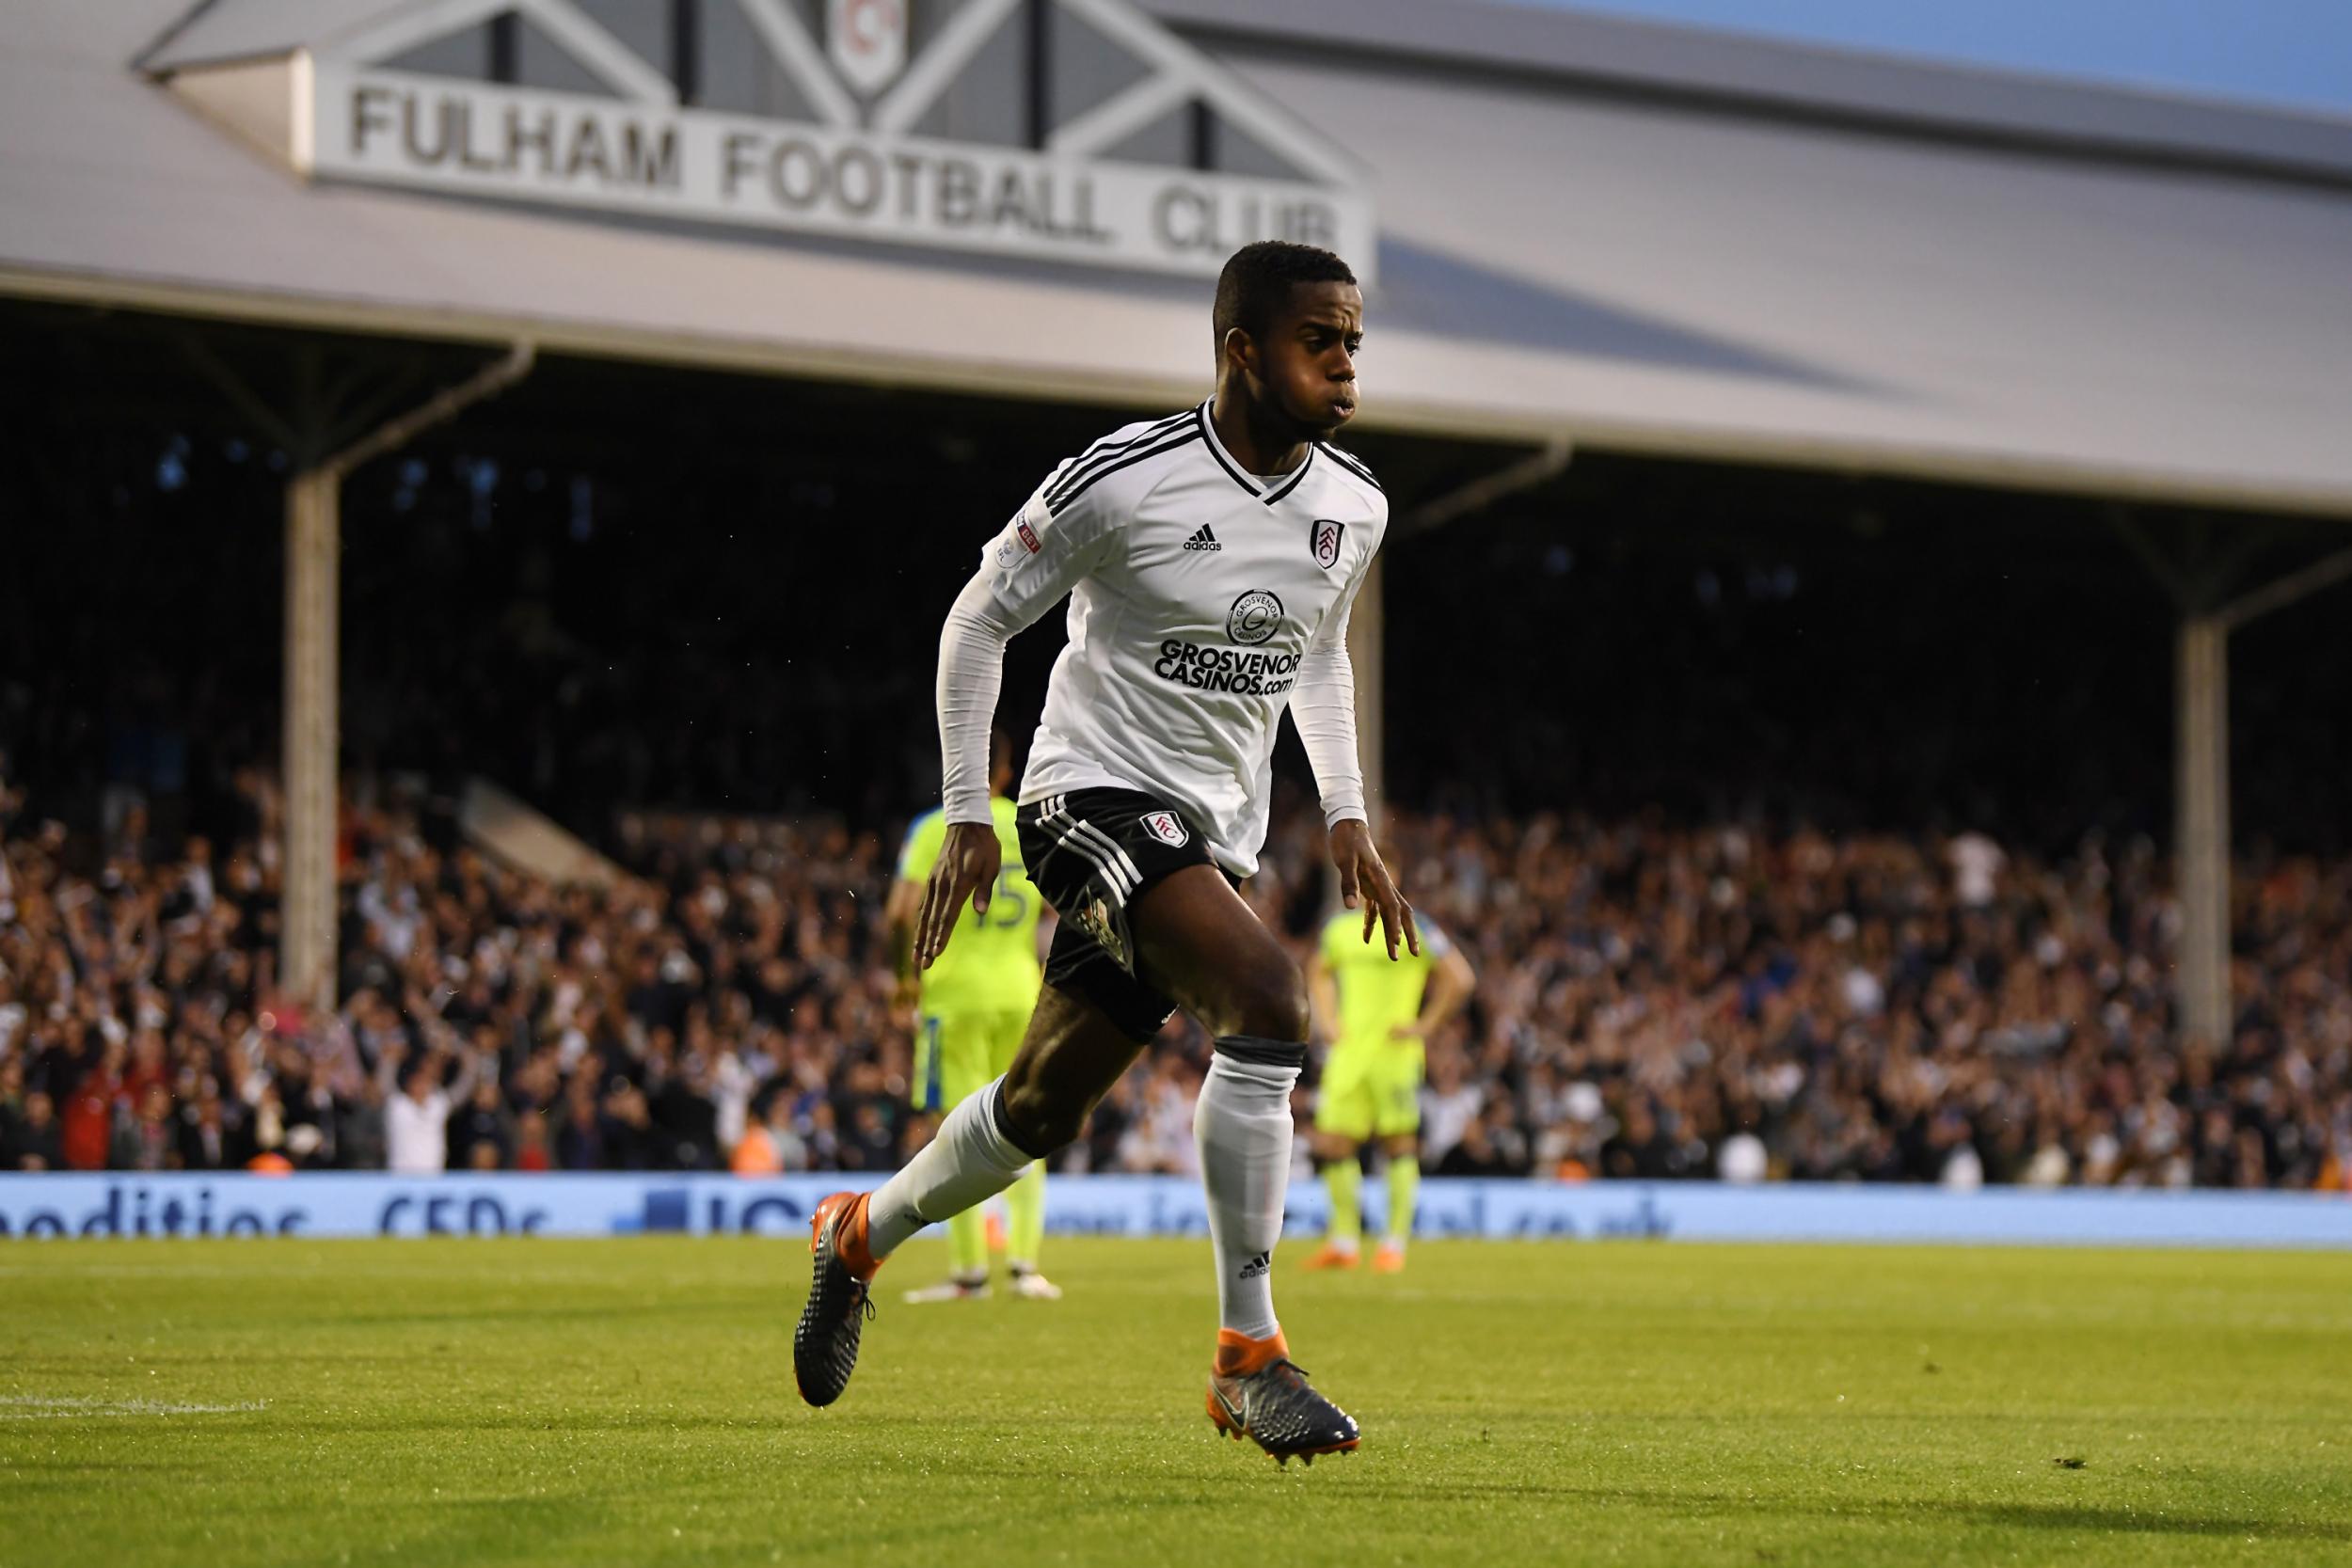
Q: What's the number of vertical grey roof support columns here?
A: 3